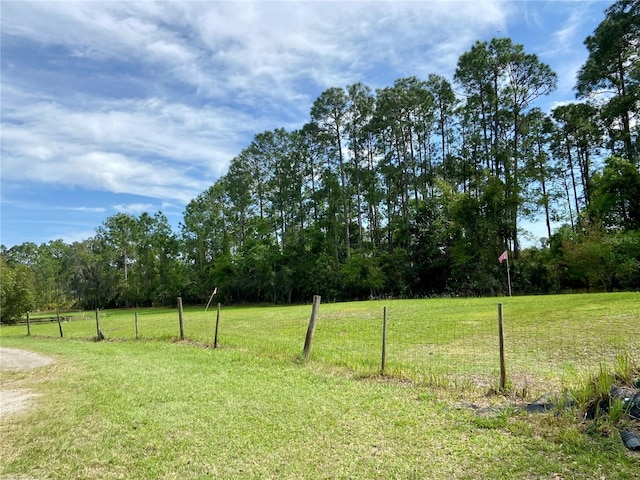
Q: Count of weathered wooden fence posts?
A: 9